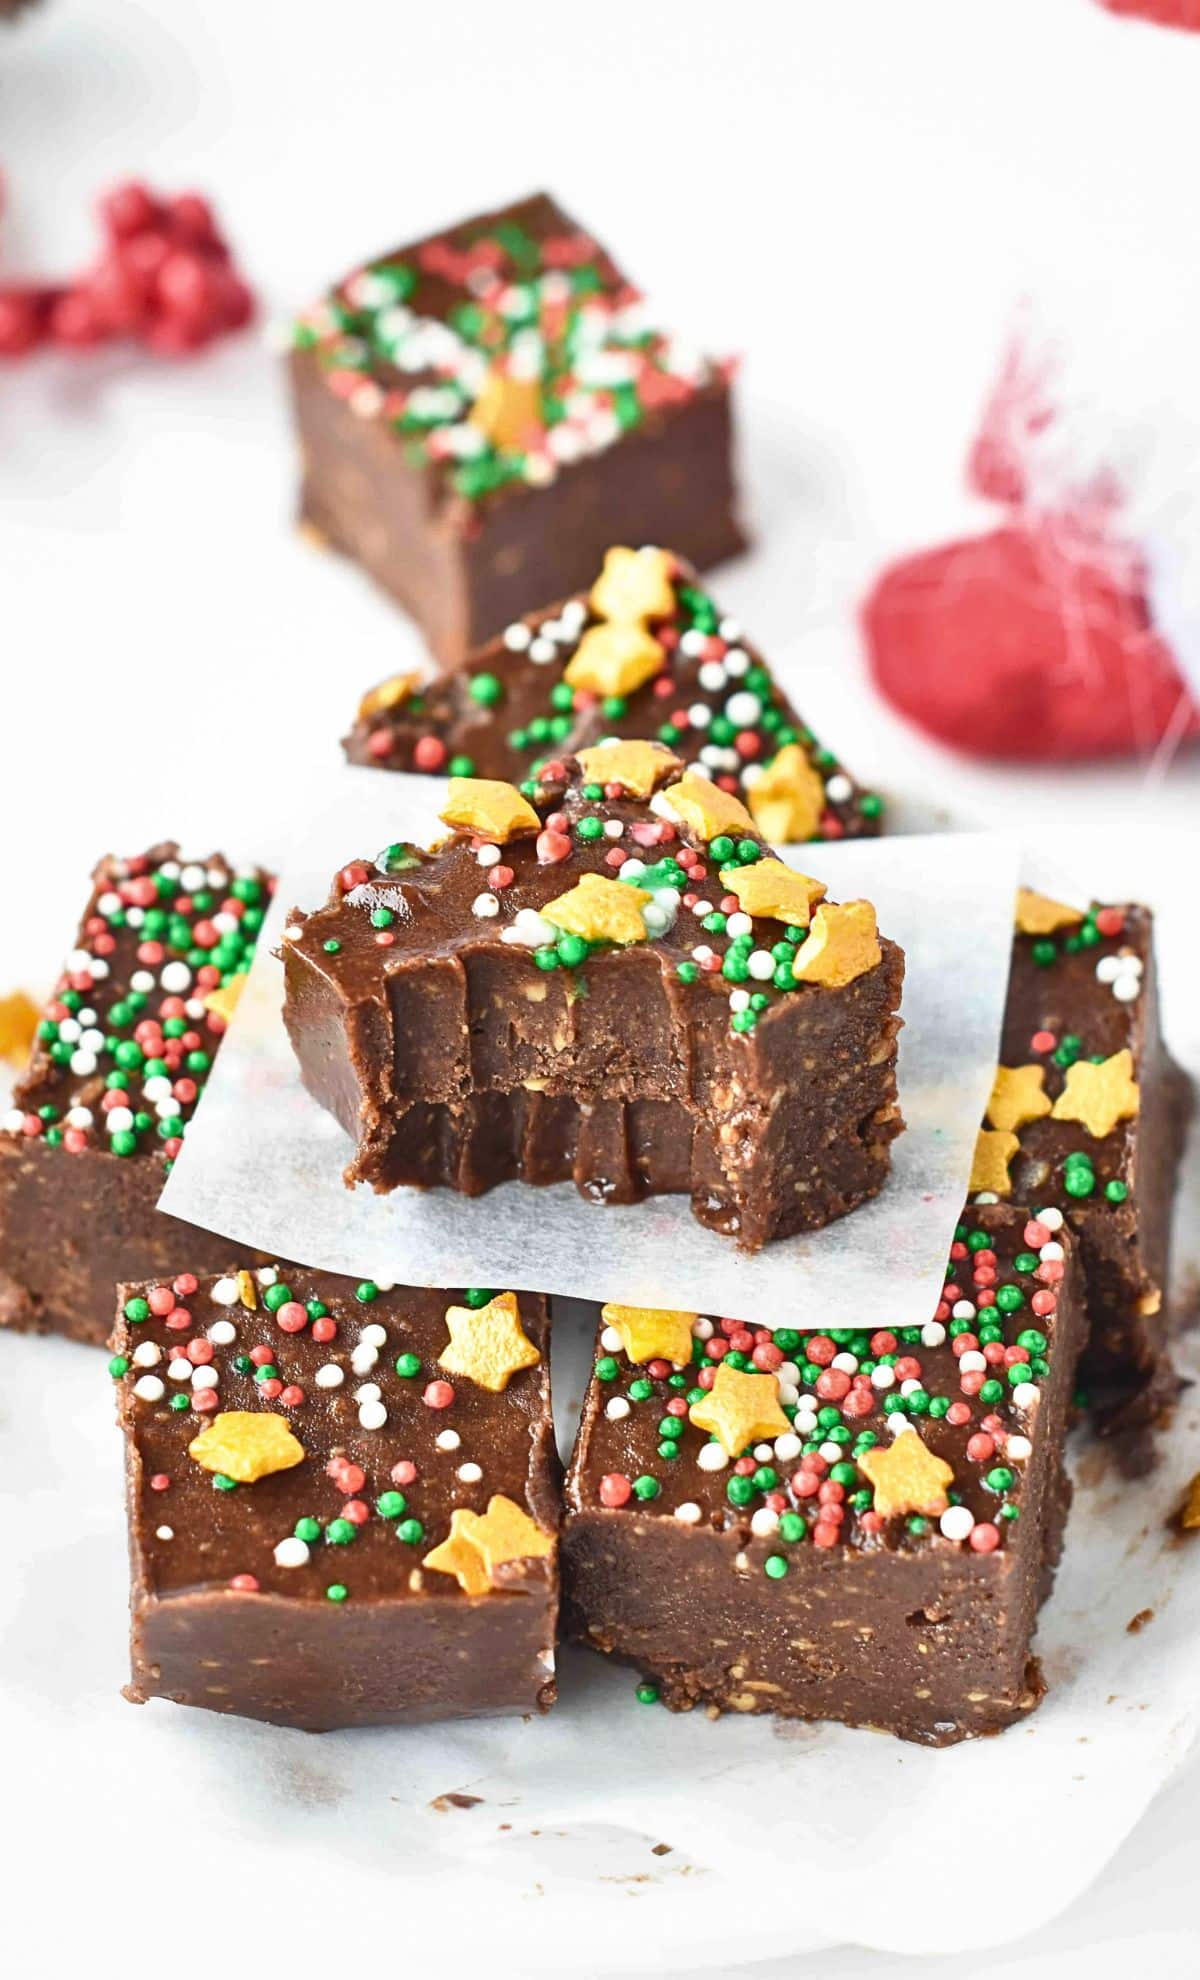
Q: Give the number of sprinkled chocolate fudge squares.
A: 7